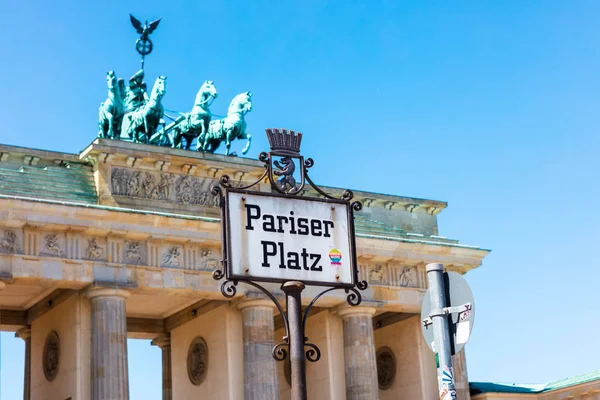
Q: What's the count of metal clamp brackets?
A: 1